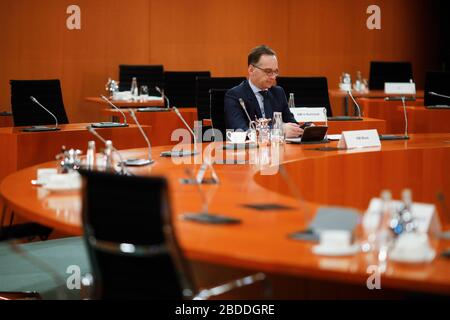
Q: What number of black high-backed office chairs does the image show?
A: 9